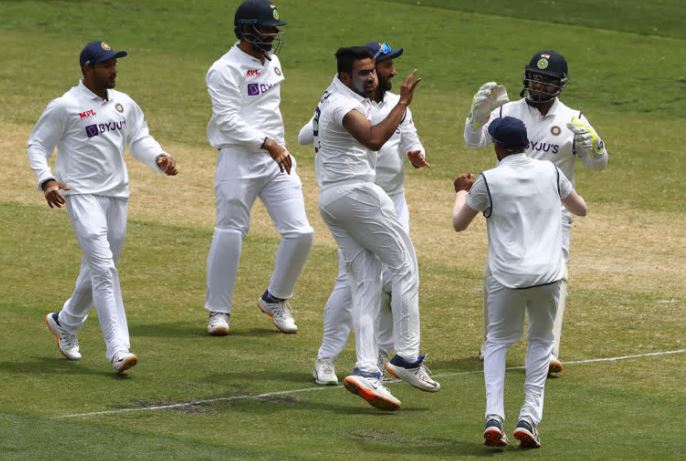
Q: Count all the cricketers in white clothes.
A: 6